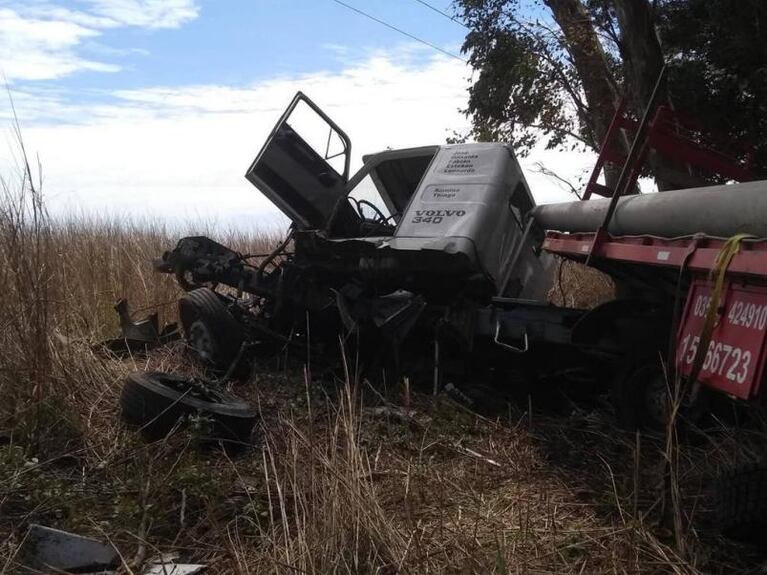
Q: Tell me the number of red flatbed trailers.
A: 1